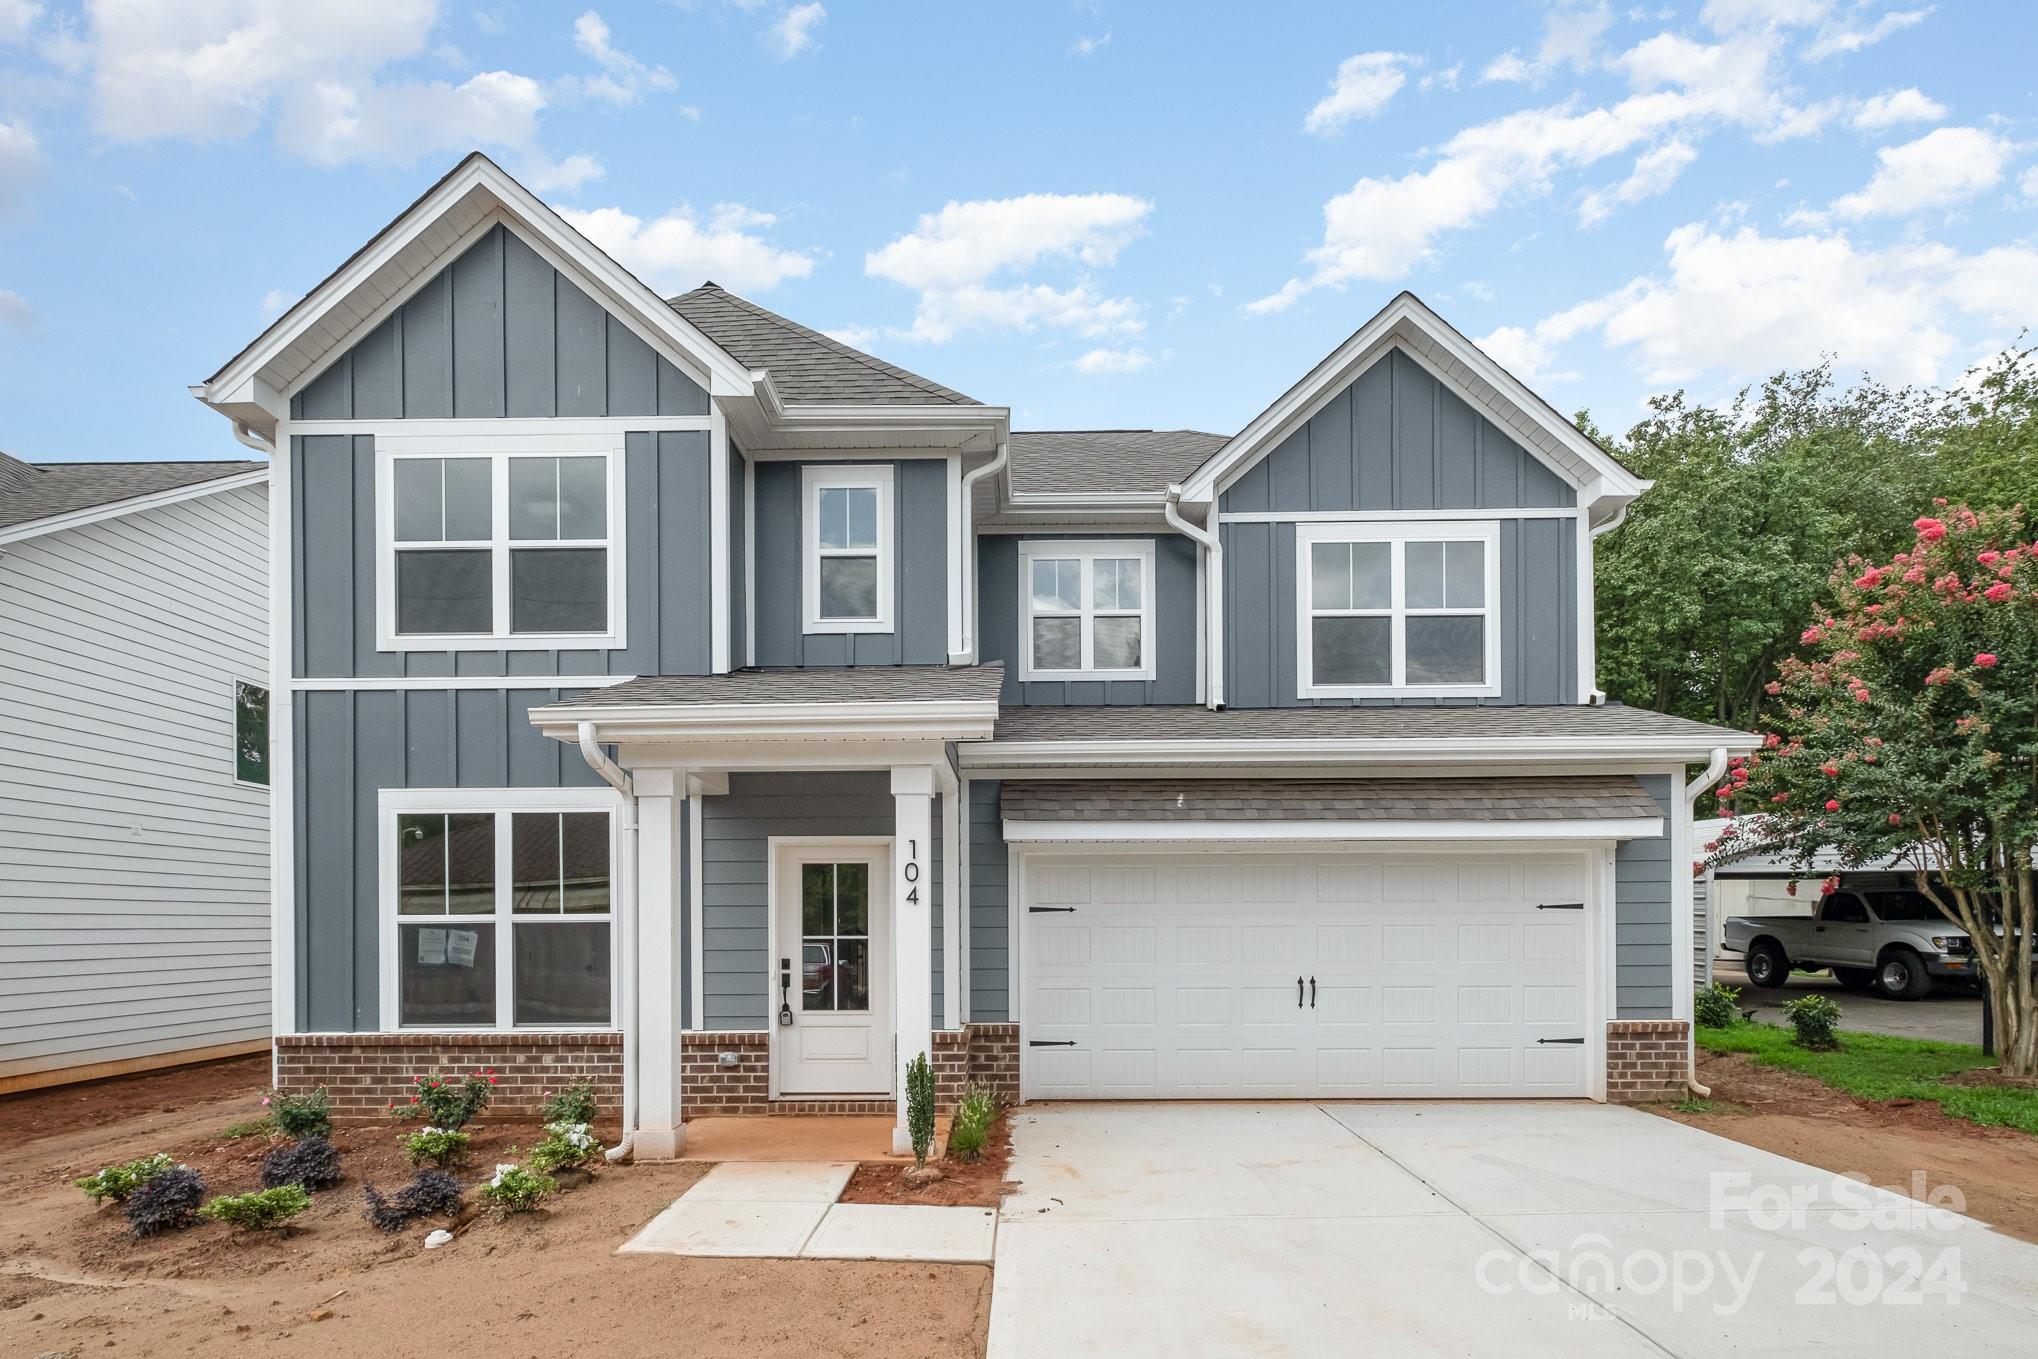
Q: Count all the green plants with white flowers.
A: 4